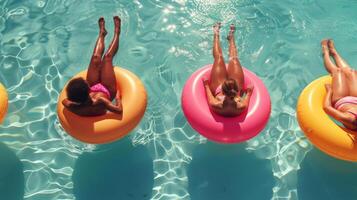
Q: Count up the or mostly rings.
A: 3